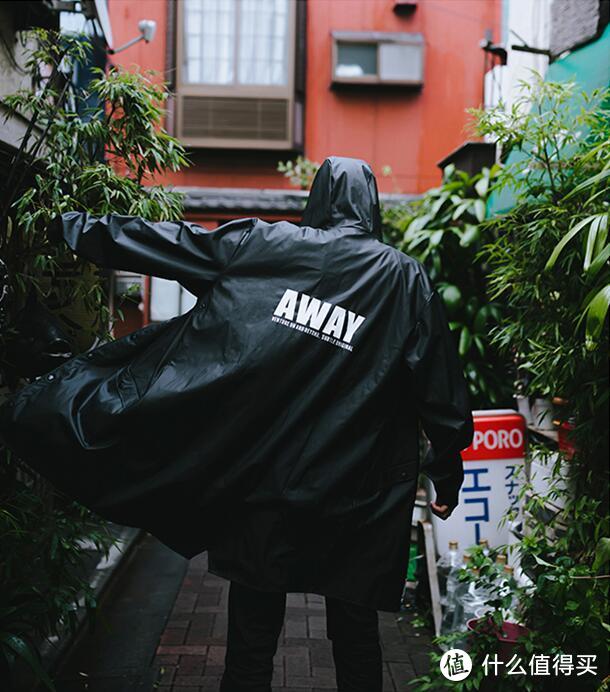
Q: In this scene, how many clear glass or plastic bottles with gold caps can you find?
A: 6